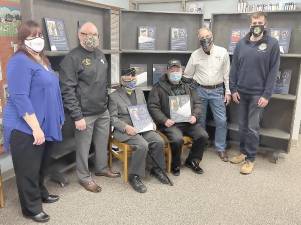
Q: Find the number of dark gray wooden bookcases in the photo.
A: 3